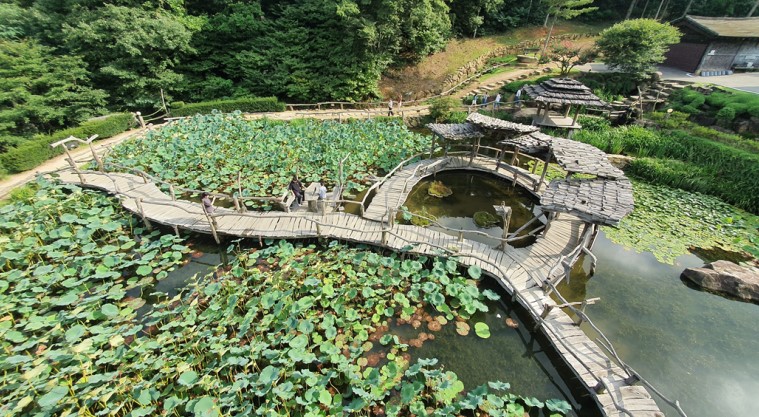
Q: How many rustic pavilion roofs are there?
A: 6